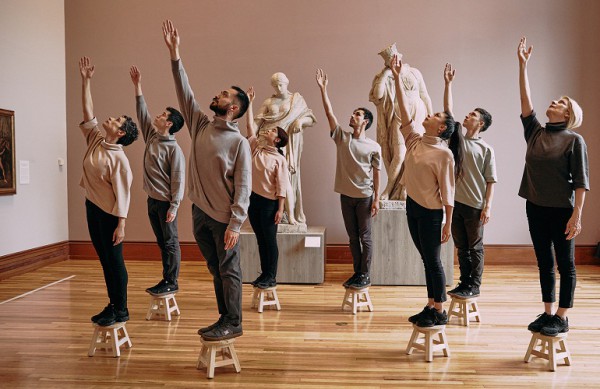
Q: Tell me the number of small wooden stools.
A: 8